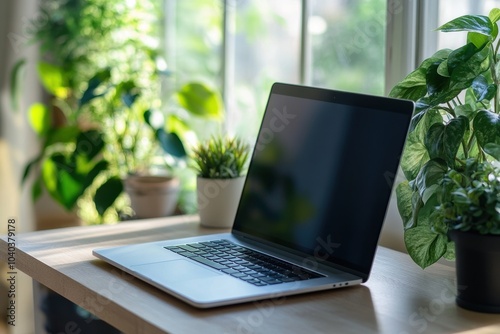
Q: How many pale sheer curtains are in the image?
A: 1